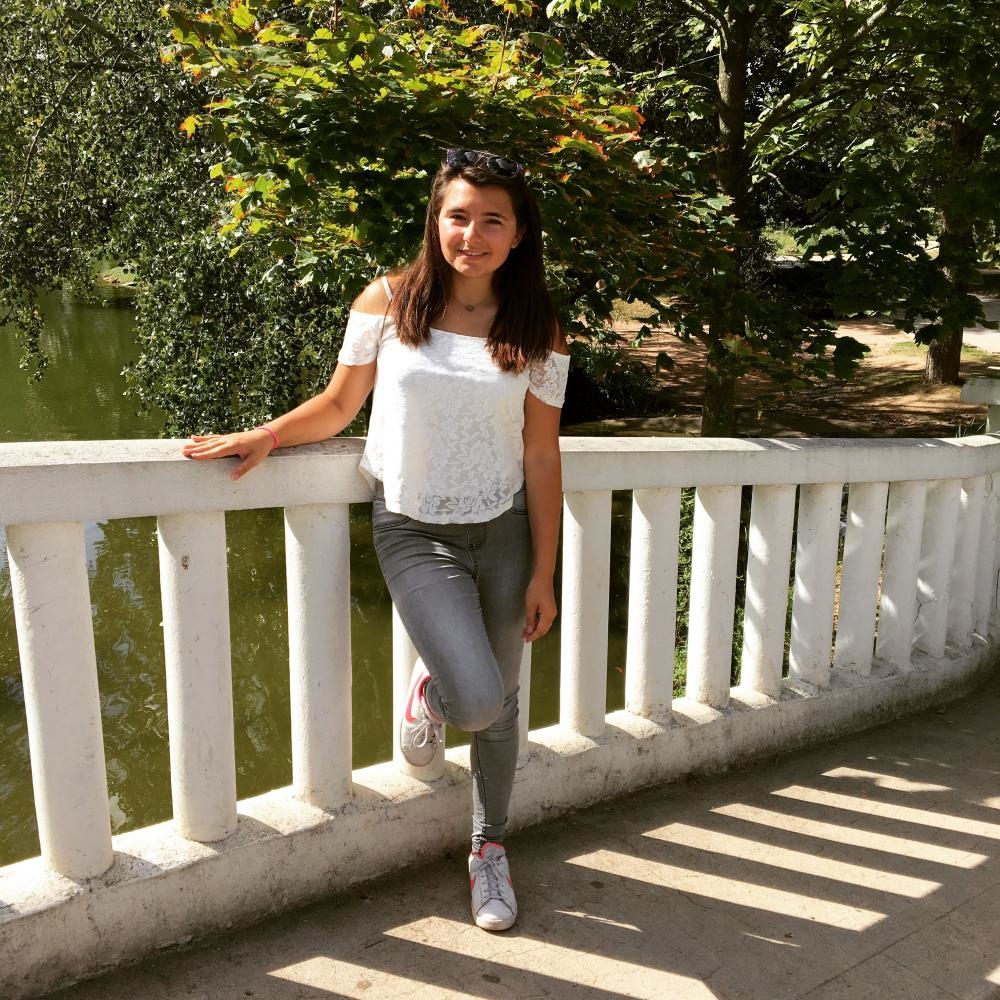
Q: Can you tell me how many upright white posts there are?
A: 15